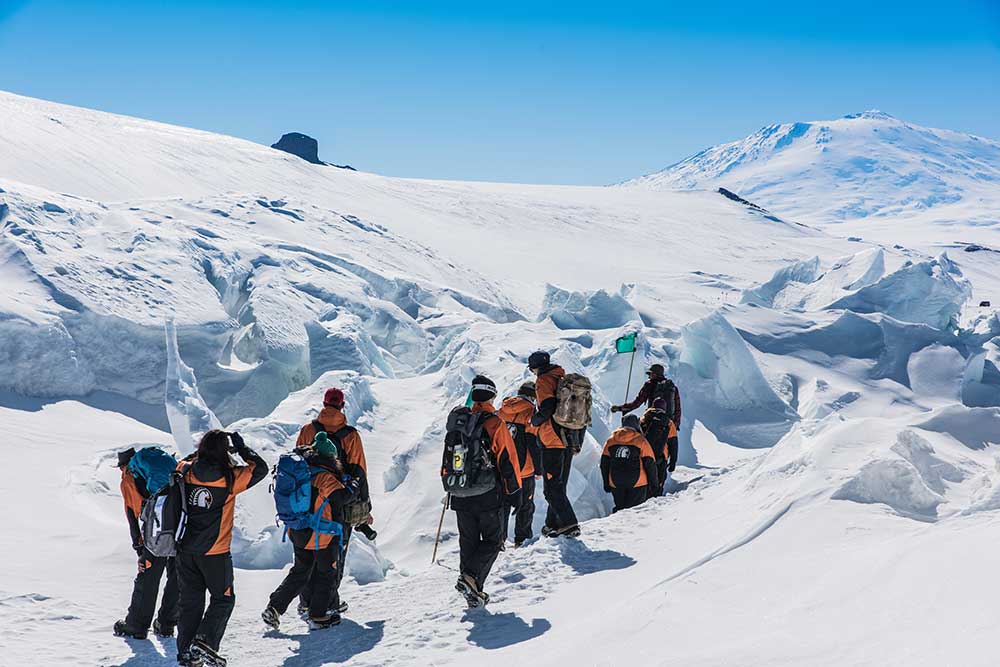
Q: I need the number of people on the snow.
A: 10